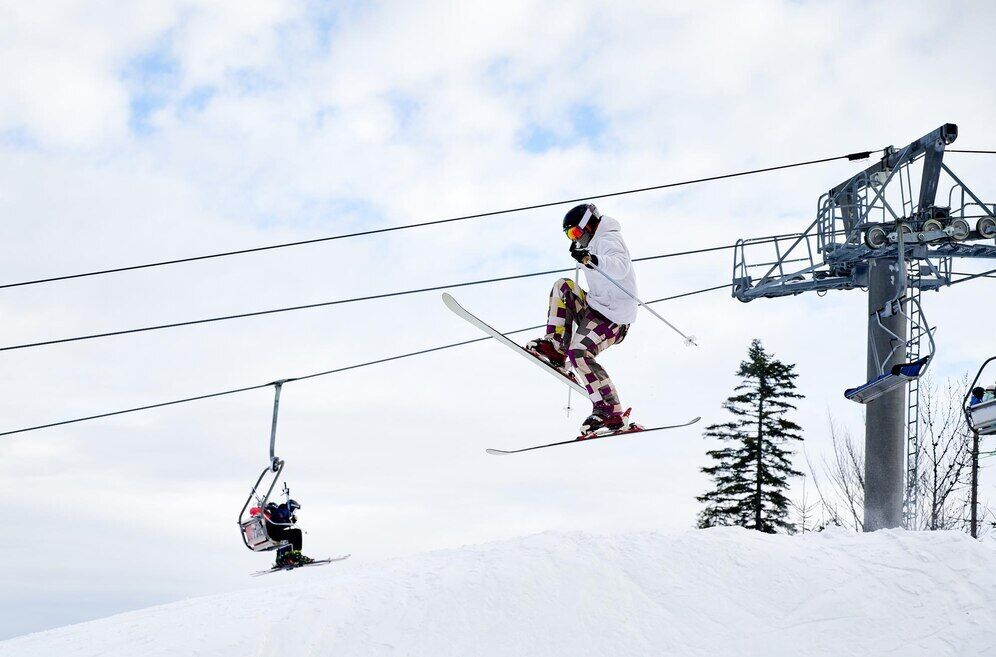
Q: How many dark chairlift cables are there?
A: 3